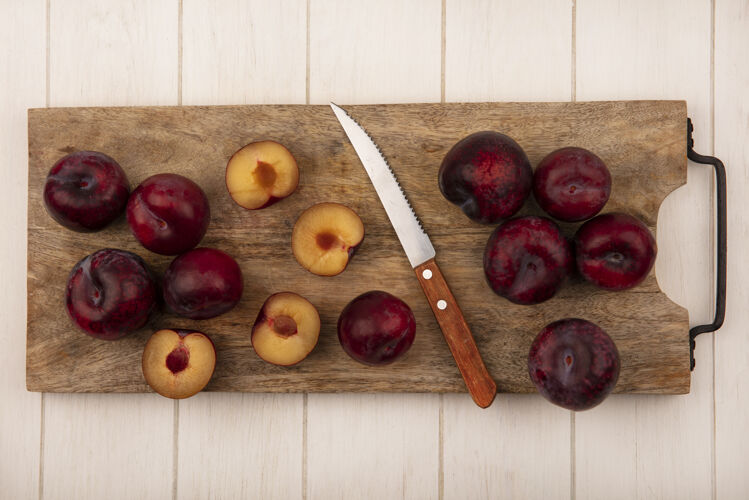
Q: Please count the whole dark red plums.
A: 10